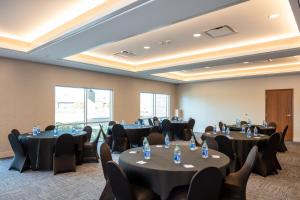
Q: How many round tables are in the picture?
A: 6